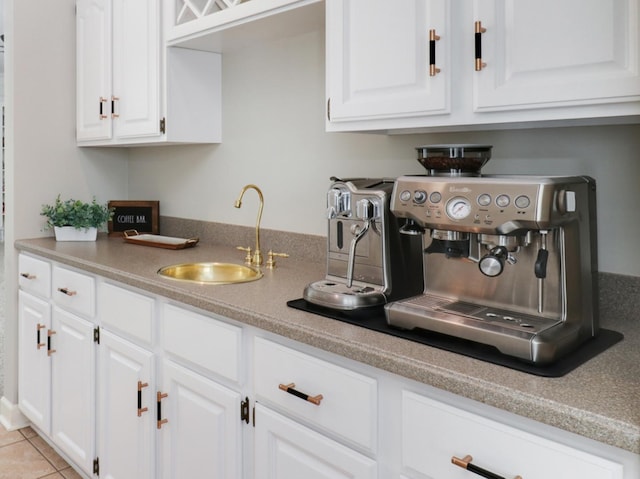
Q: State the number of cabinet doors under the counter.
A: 5